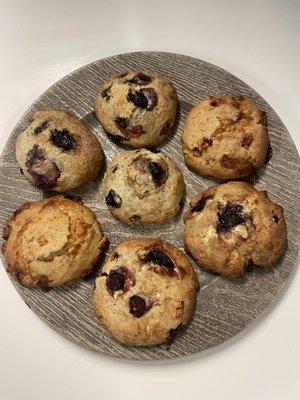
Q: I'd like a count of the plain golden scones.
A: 2